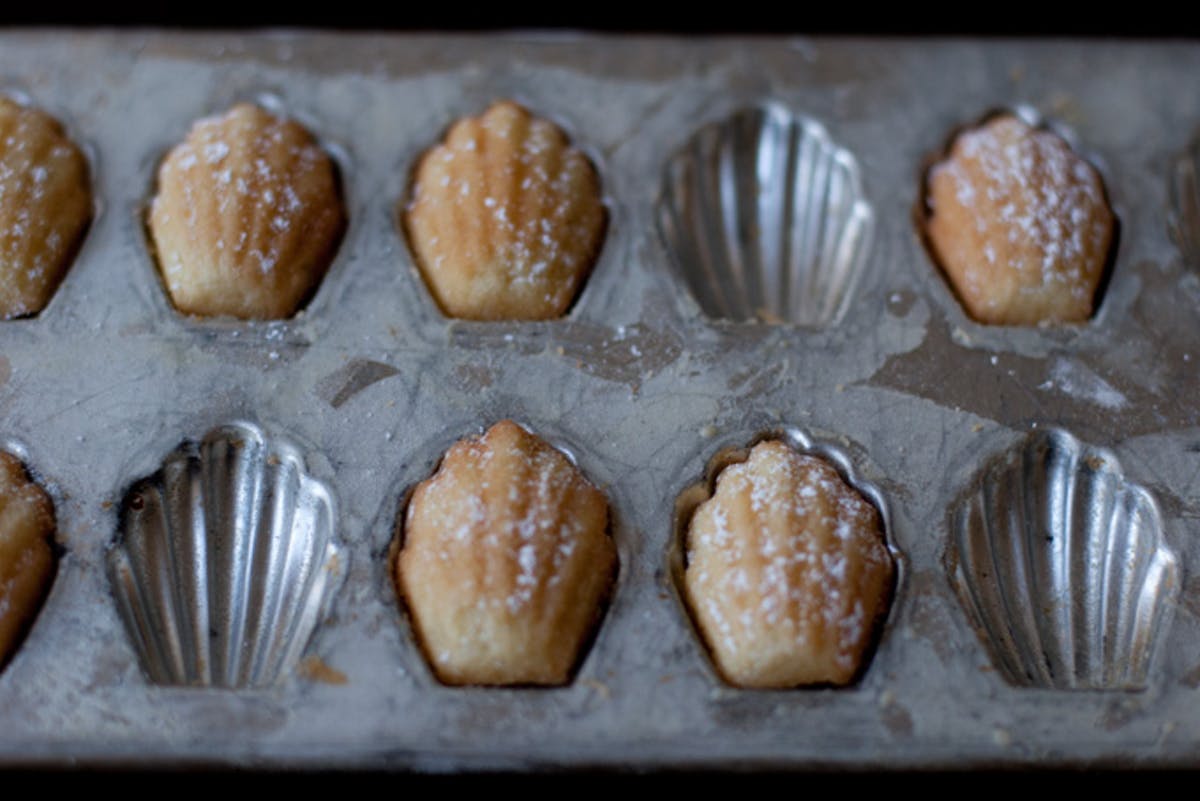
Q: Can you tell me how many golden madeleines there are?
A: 7